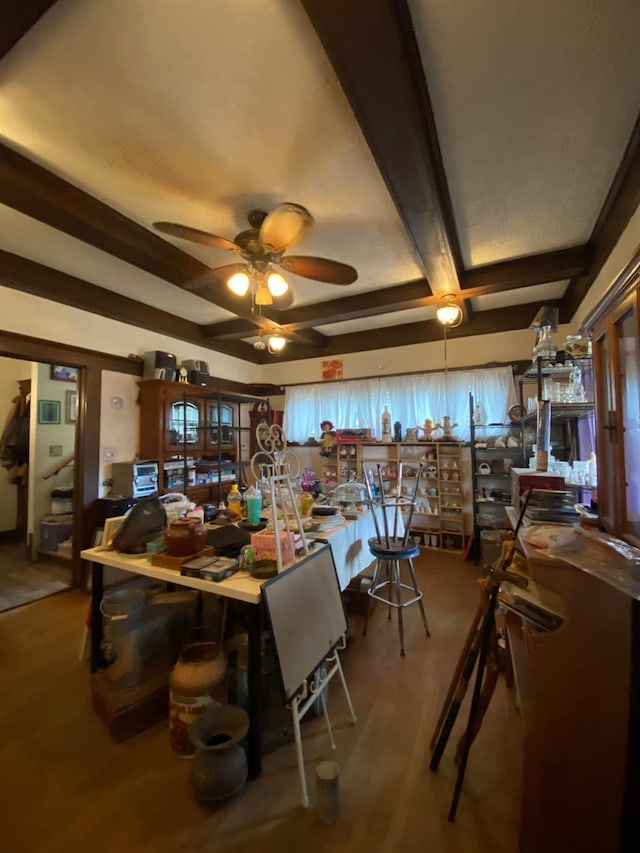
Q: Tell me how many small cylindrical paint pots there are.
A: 0